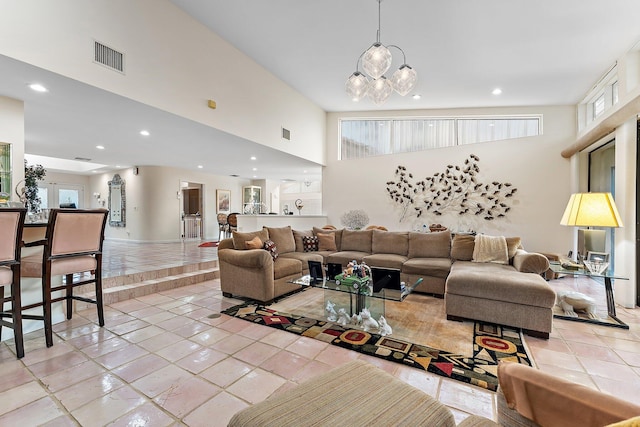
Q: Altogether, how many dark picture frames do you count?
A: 3